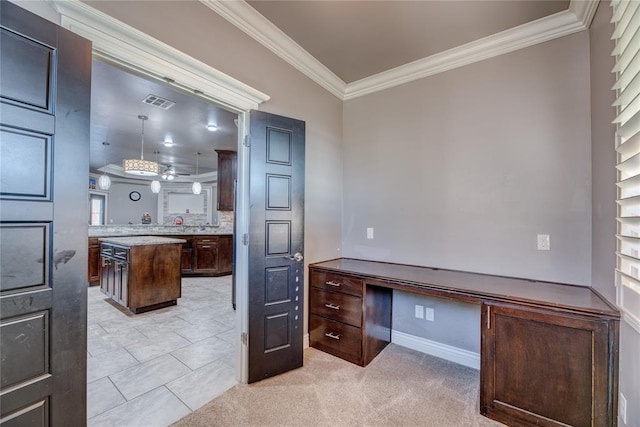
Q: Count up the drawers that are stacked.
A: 3